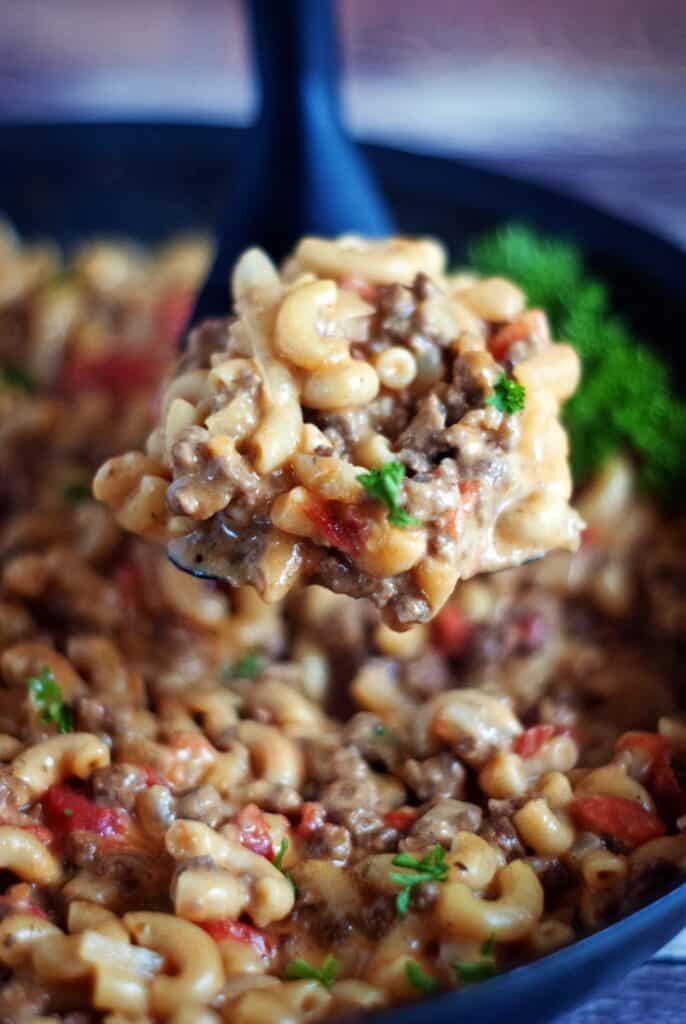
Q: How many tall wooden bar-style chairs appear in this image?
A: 0